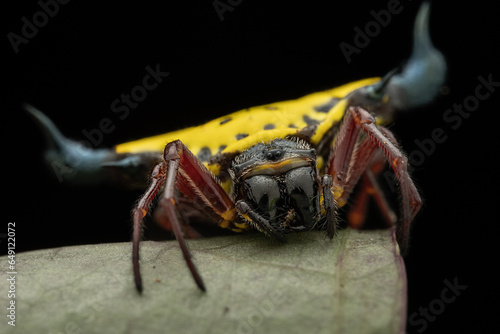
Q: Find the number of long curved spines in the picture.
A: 2